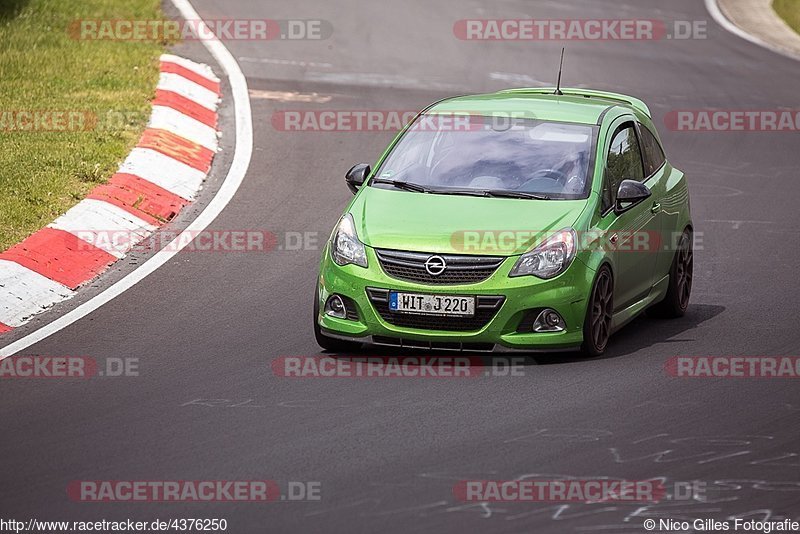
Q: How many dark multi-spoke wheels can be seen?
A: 2